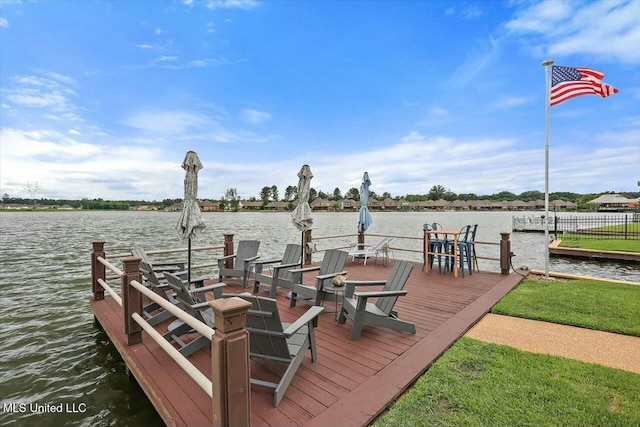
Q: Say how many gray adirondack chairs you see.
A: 8